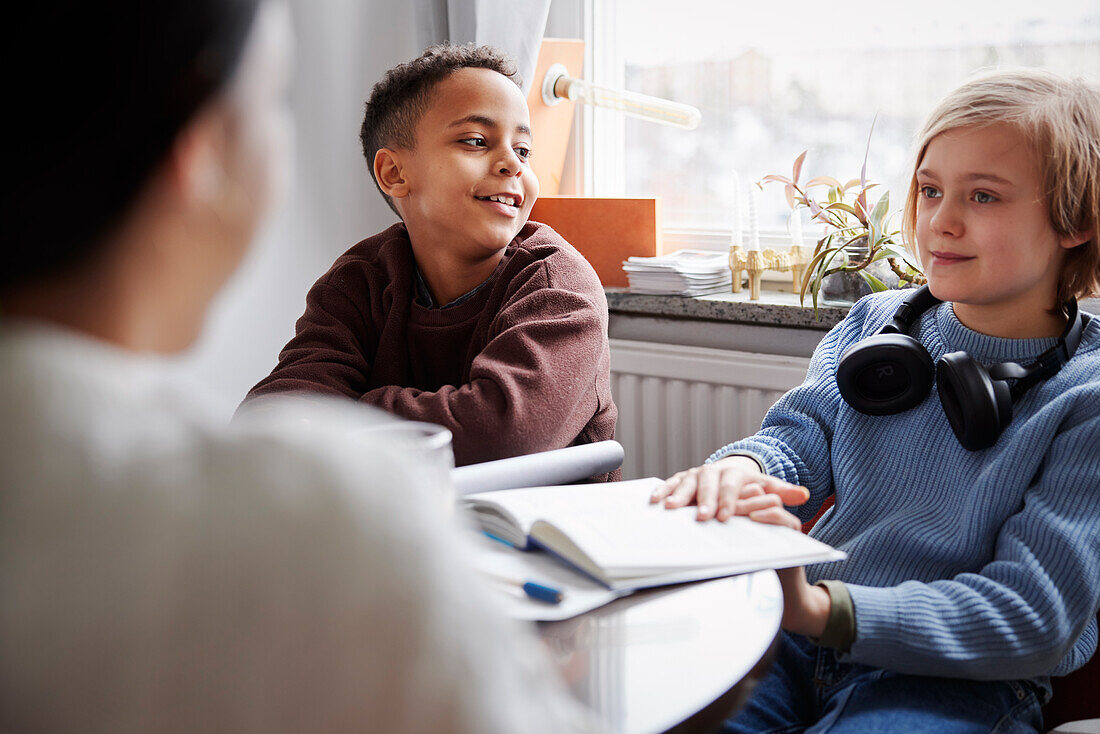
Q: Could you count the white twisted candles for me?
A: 3